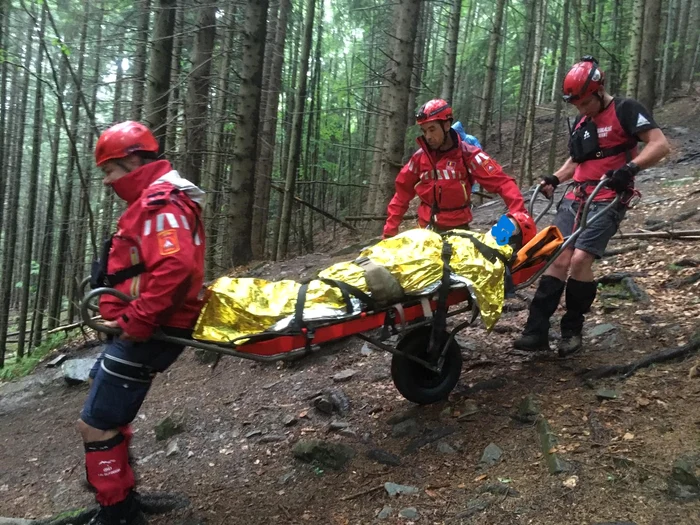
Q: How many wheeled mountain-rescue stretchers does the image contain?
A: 1